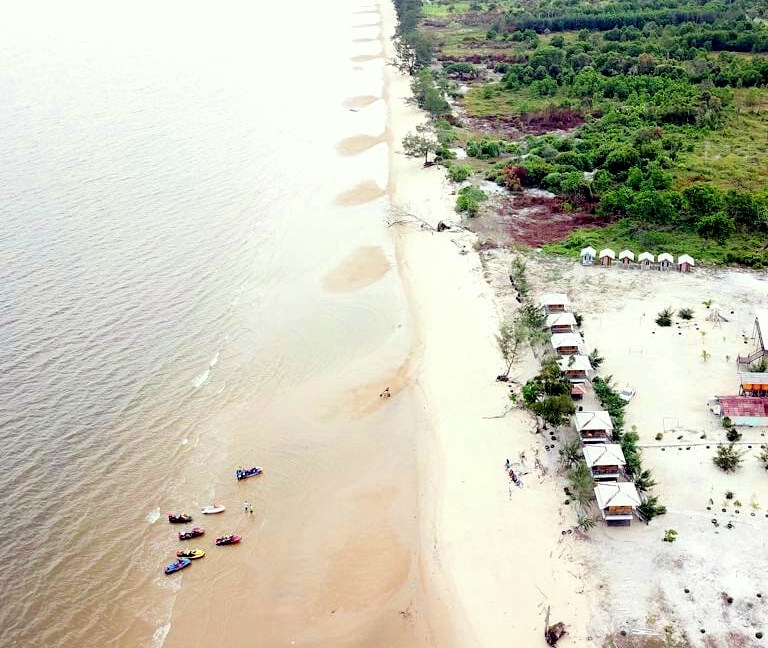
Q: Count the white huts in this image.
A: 13